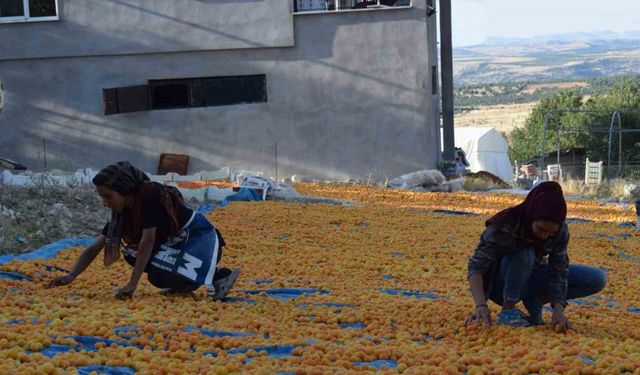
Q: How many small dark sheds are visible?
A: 1